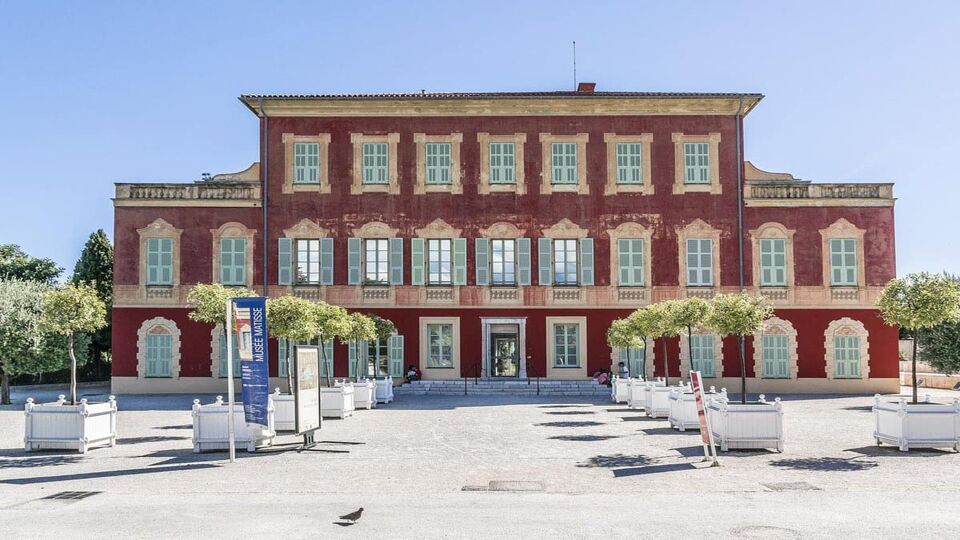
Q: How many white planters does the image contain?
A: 12